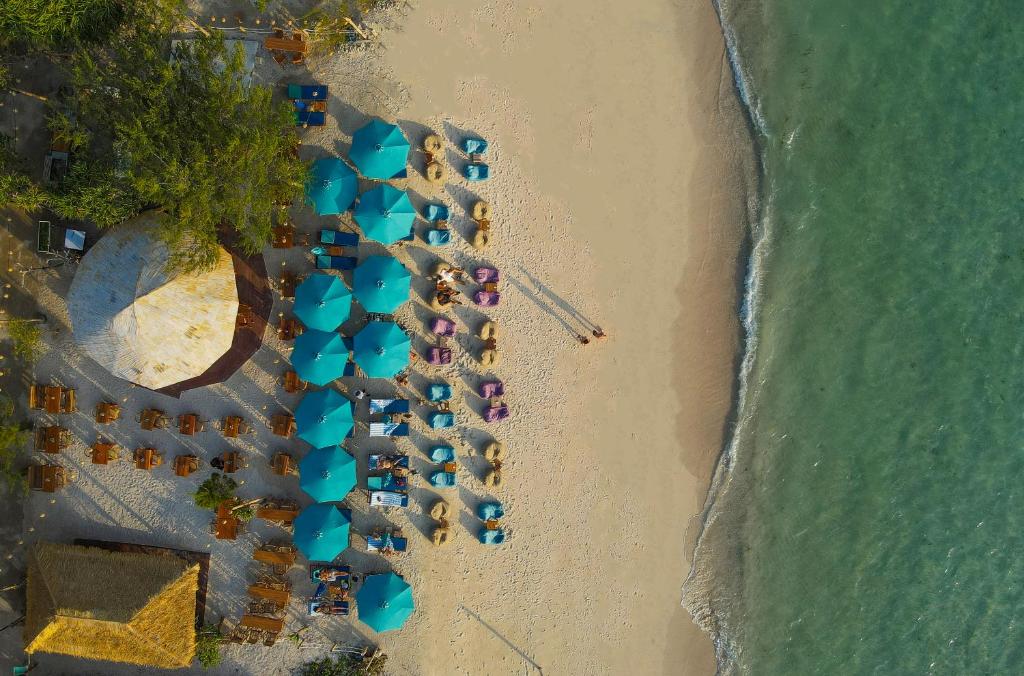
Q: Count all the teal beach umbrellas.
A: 11